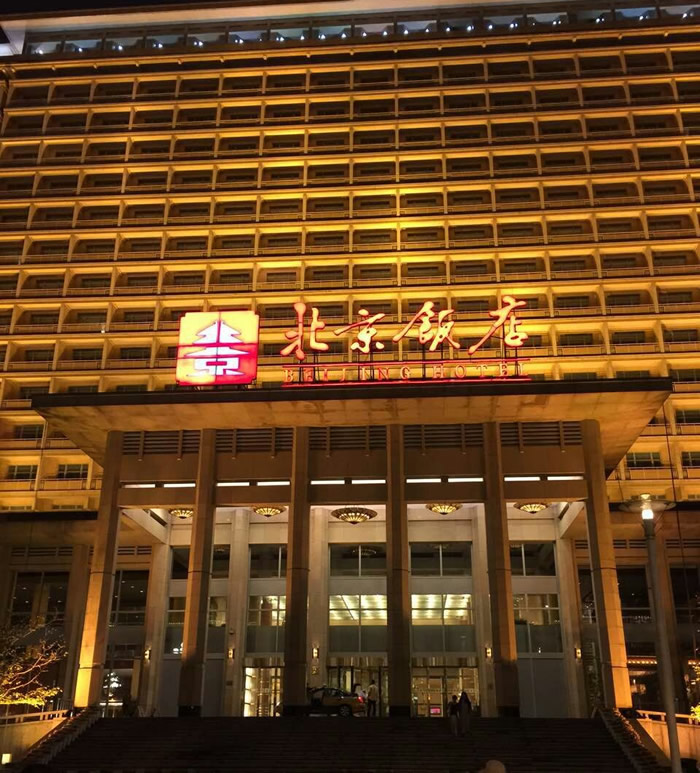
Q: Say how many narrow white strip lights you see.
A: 10